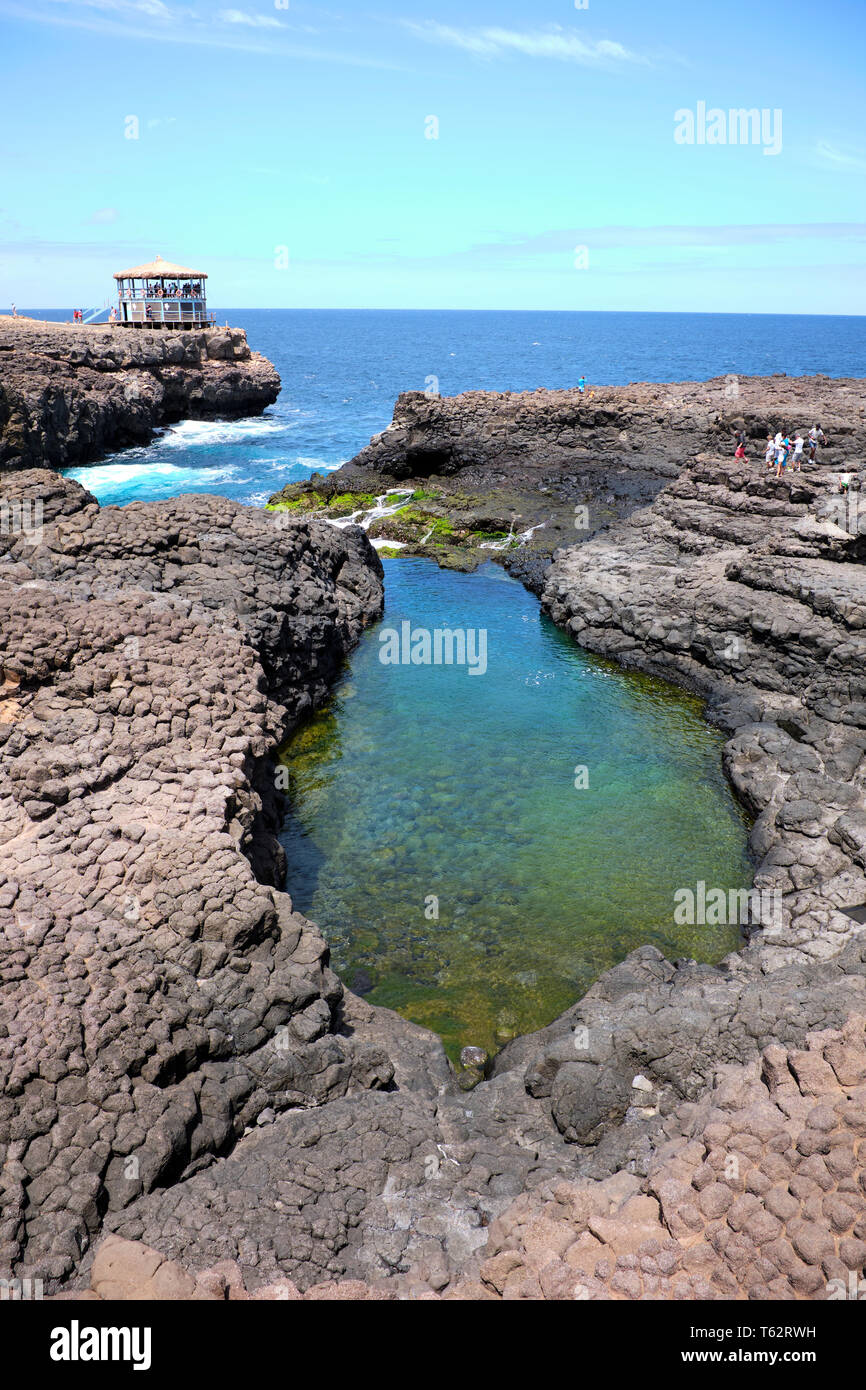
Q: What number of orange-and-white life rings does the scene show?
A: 6